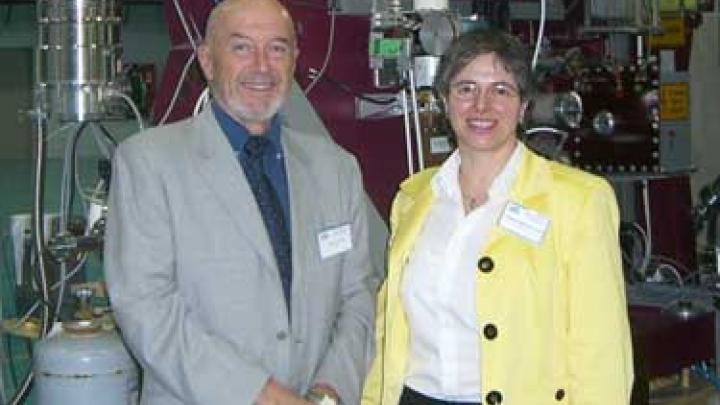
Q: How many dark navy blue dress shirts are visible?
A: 1